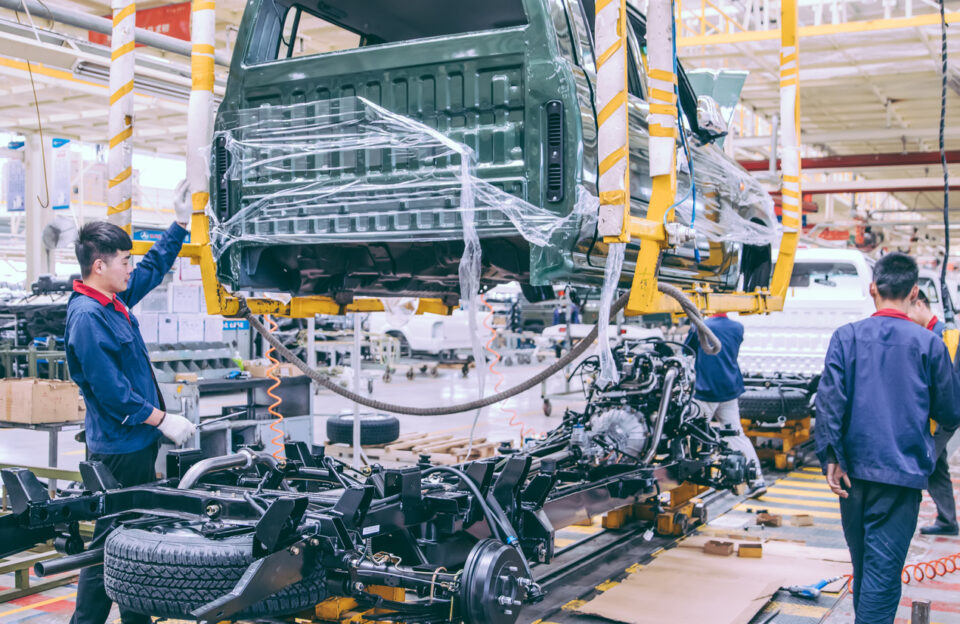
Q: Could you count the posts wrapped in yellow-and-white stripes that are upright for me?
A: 5